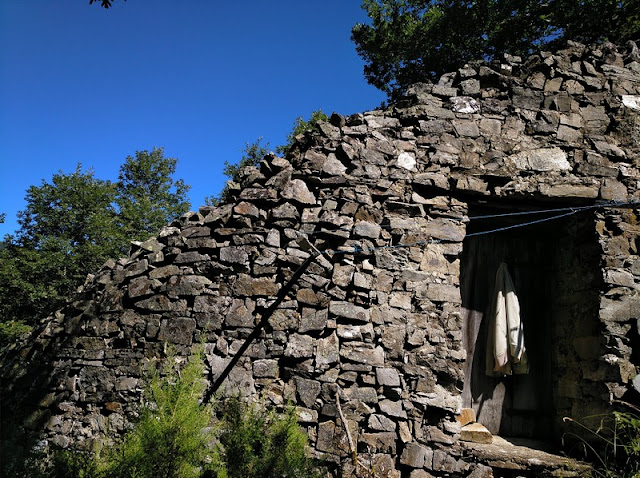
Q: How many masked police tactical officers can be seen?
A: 0